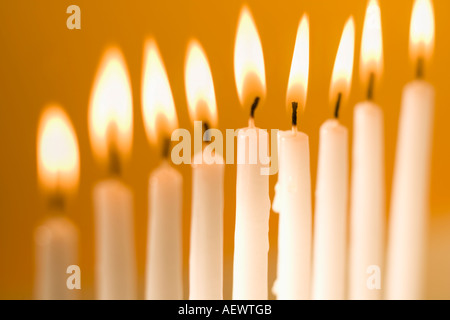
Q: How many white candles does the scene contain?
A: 9